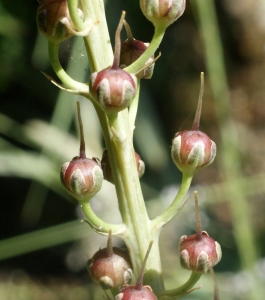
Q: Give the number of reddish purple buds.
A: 10